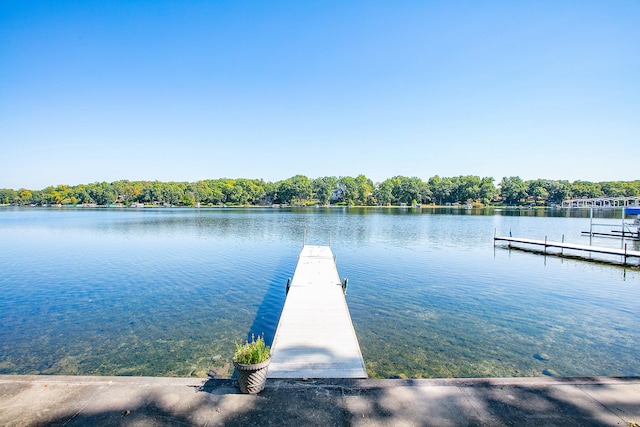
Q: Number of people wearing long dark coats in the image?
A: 0